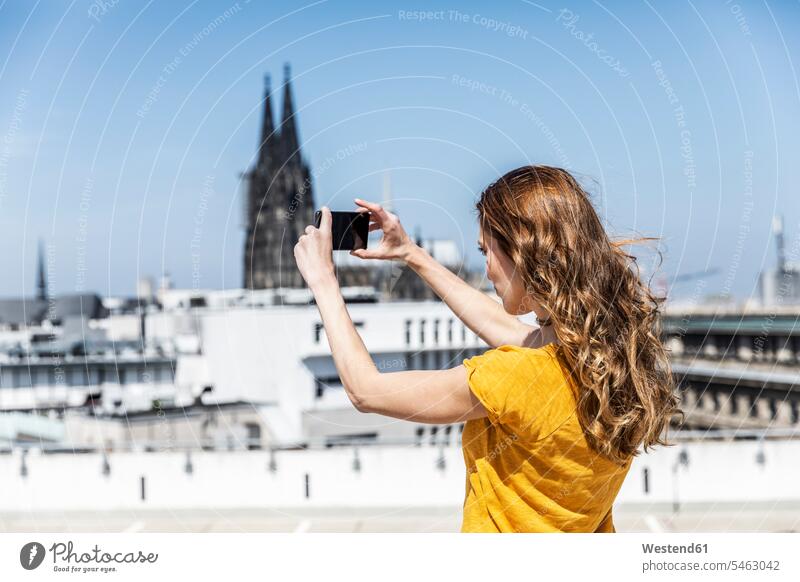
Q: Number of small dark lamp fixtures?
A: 8